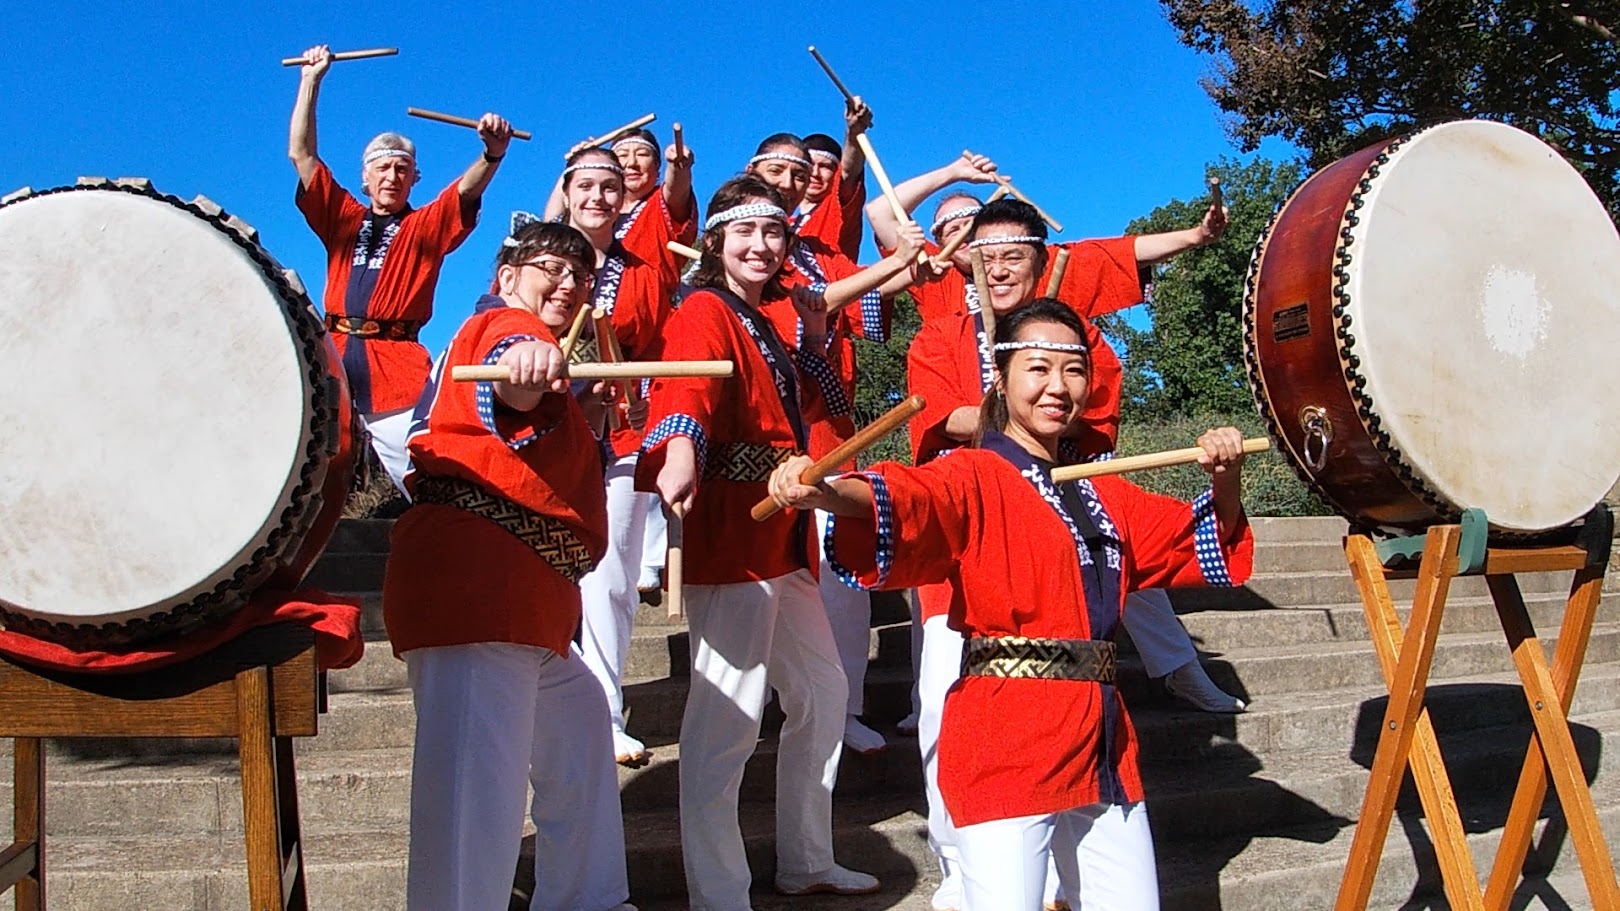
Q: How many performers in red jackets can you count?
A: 10